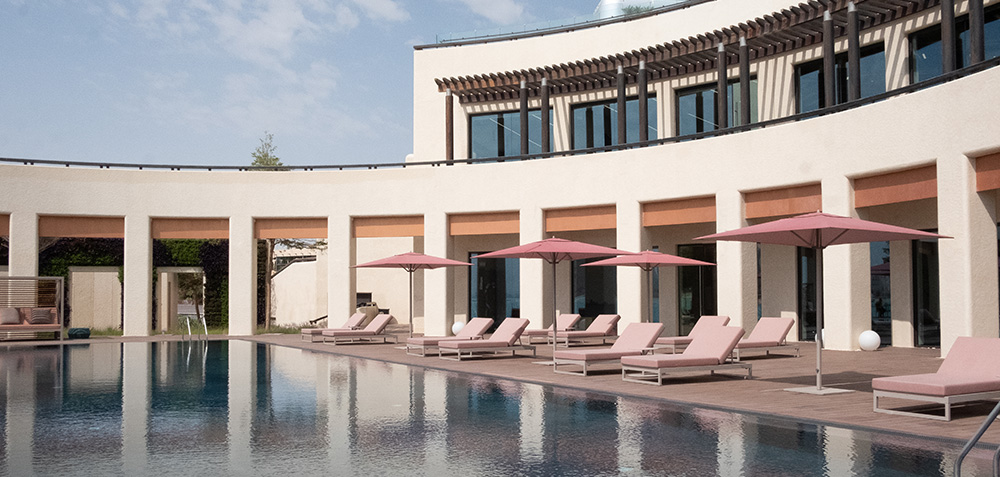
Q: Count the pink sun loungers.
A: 11